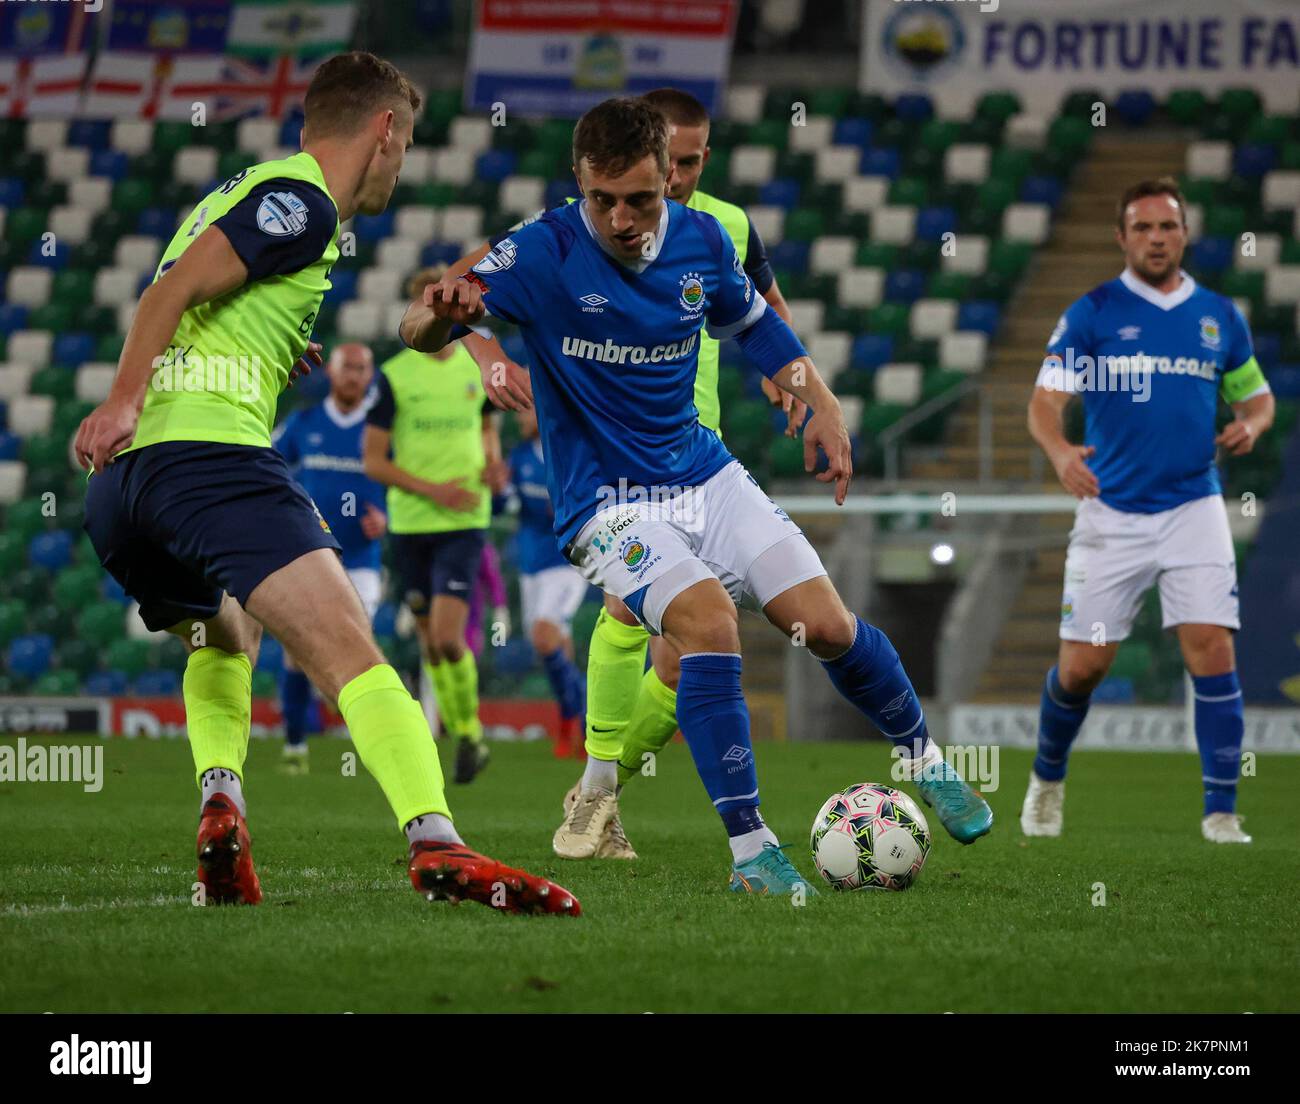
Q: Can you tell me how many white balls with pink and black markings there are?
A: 1